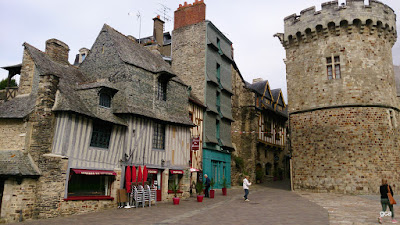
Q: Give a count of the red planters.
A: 4